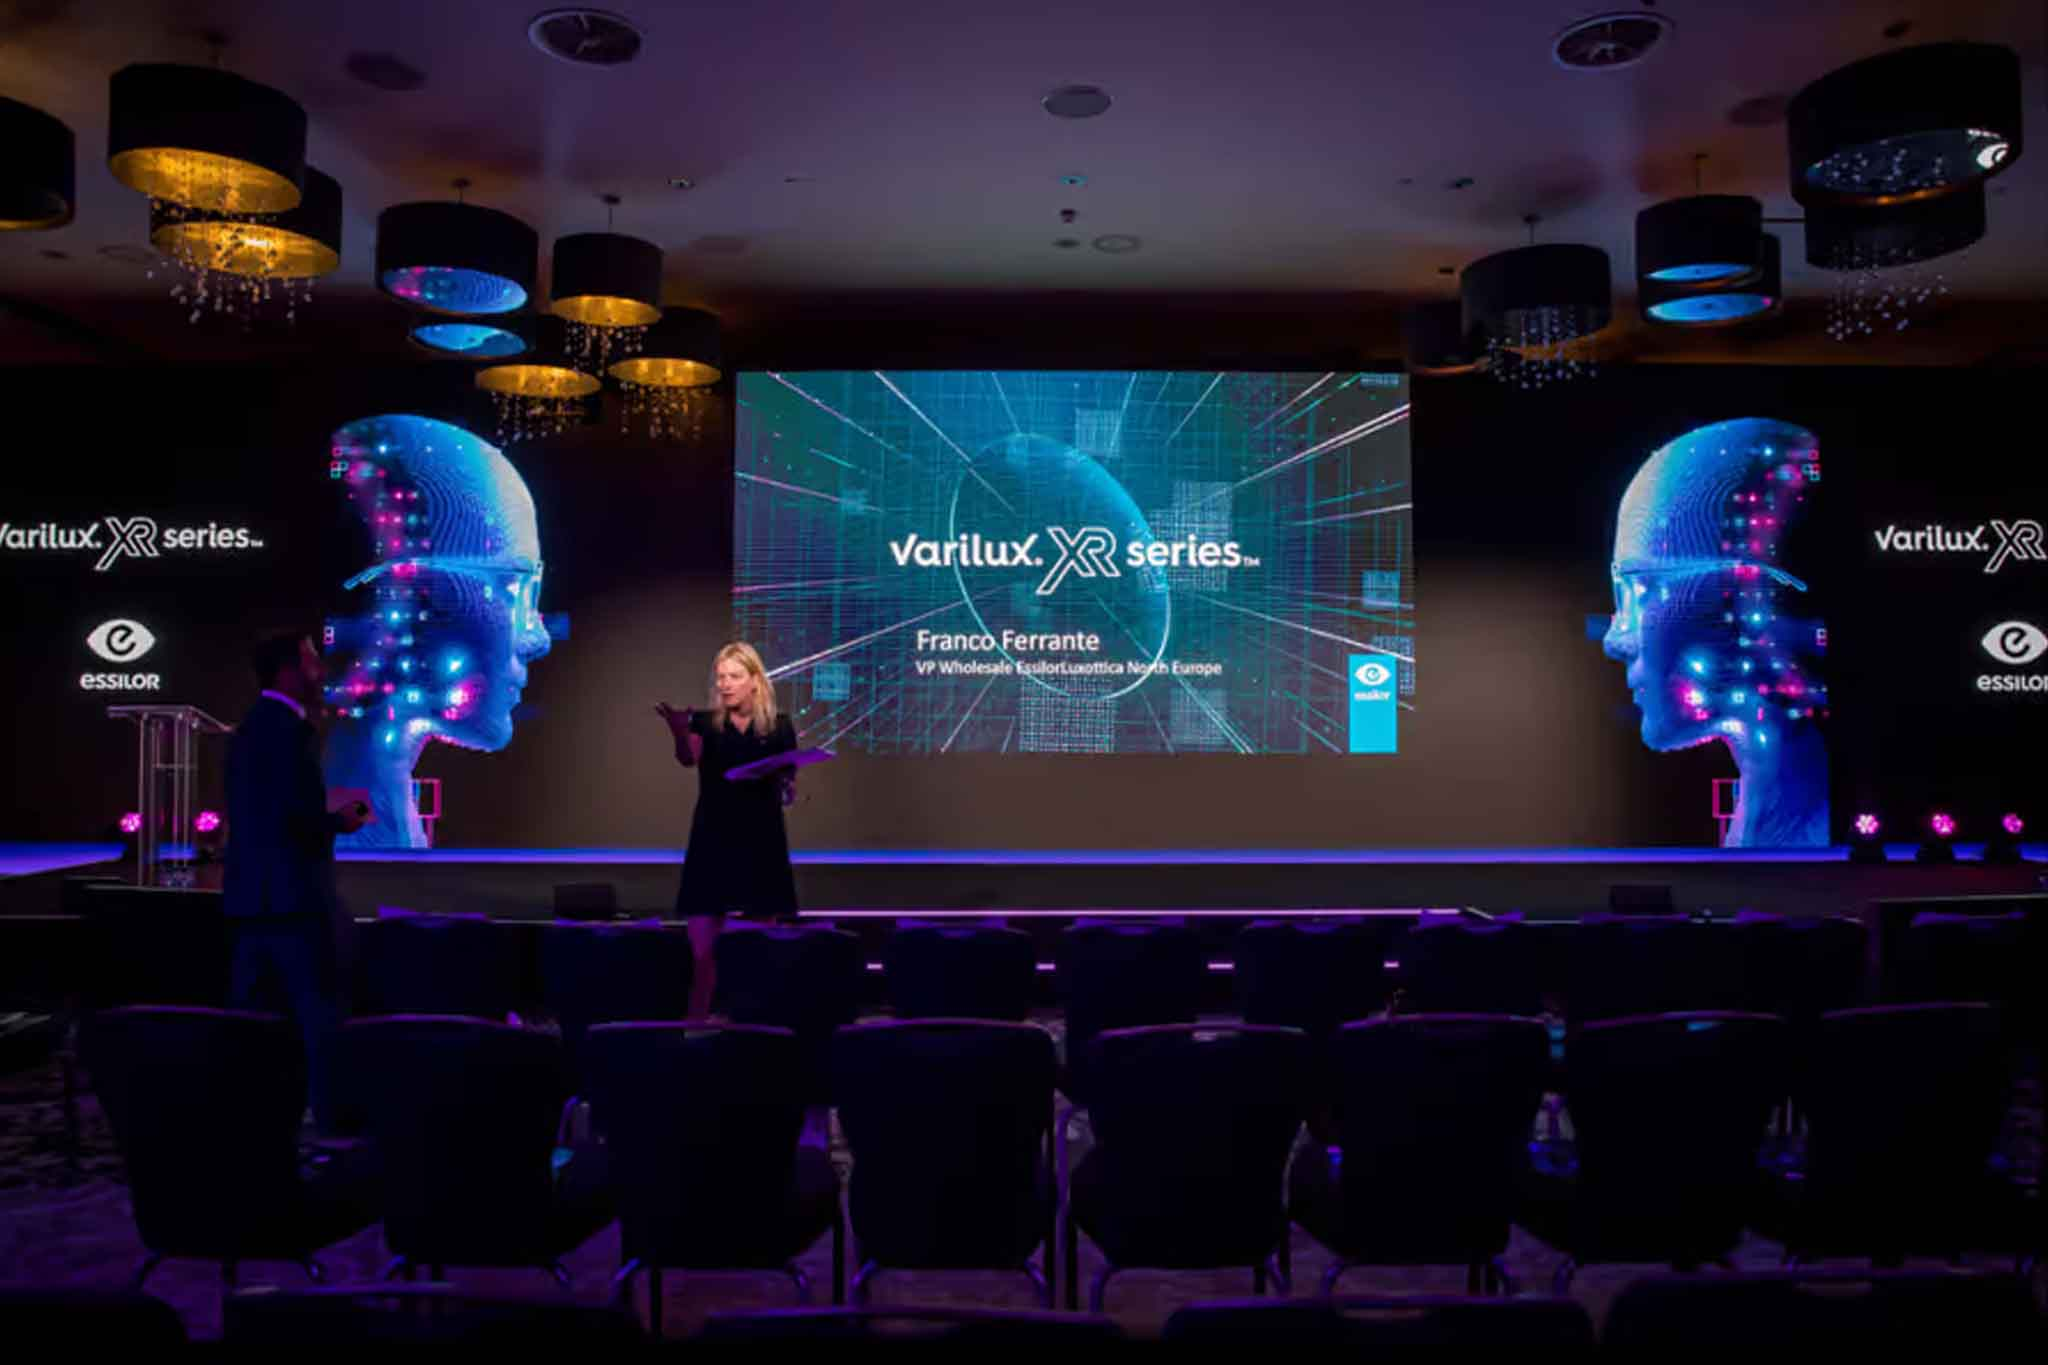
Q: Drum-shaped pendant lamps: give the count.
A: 14